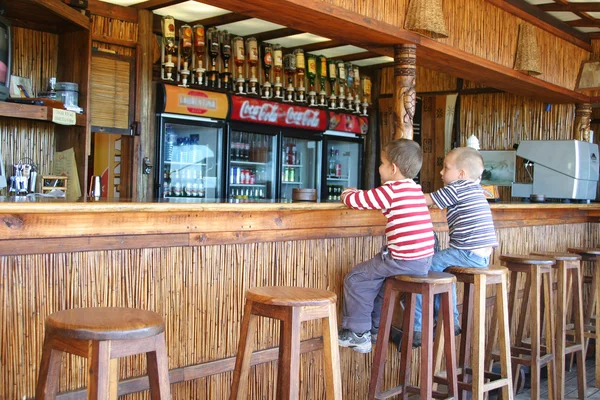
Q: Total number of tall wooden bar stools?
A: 7